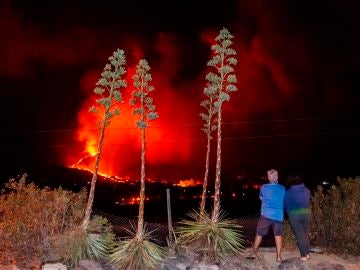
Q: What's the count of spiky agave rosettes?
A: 3